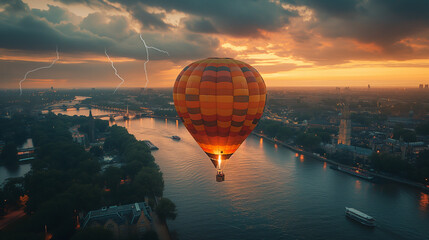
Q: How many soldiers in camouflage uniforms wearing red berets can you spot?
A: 0